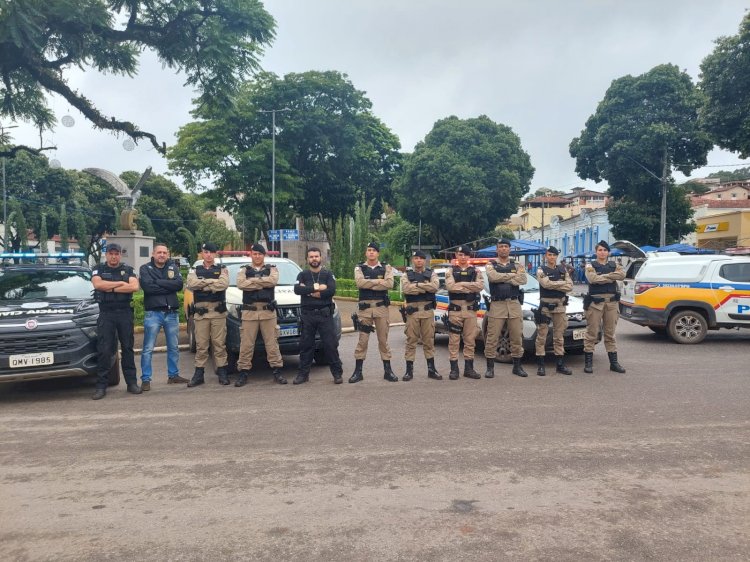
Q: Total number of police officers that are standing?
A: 11